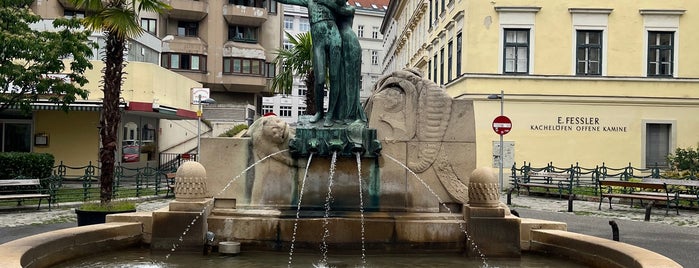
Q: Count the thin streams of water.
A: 5